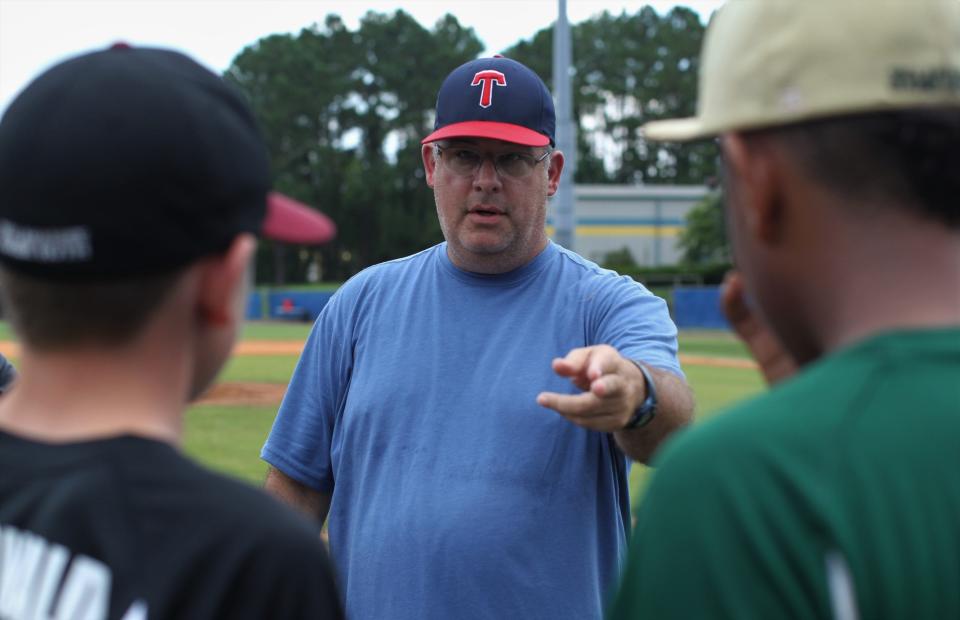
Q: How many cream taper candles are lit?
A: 0